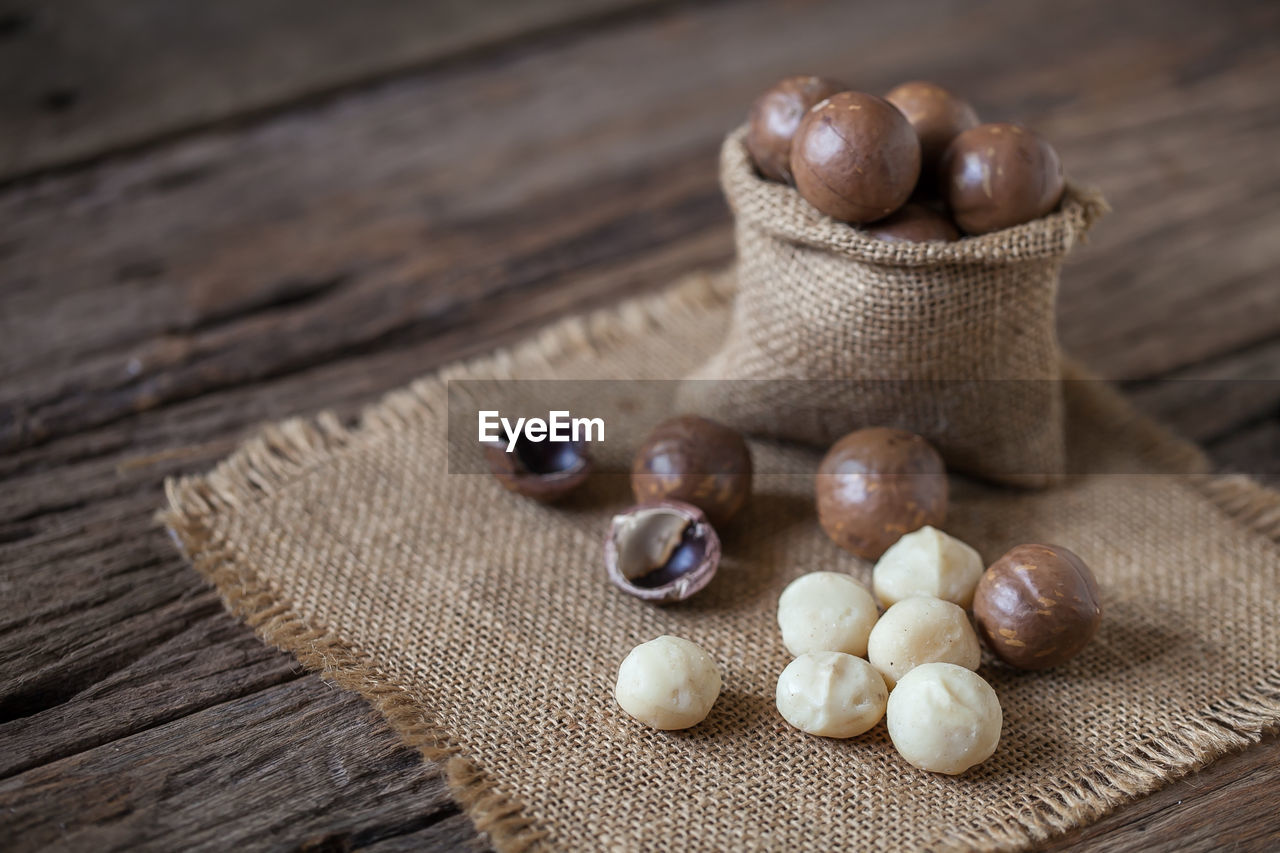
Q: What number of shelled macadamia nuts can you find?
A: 6